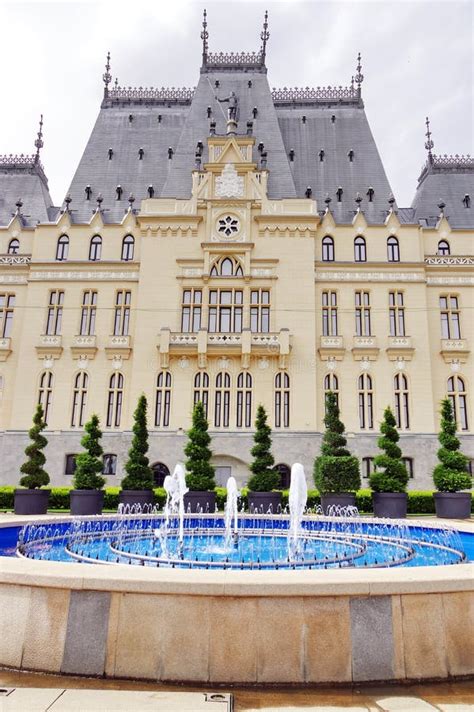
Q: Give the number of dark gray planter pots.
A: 8